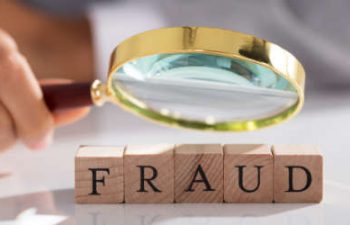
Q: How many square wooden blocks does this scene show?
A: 5